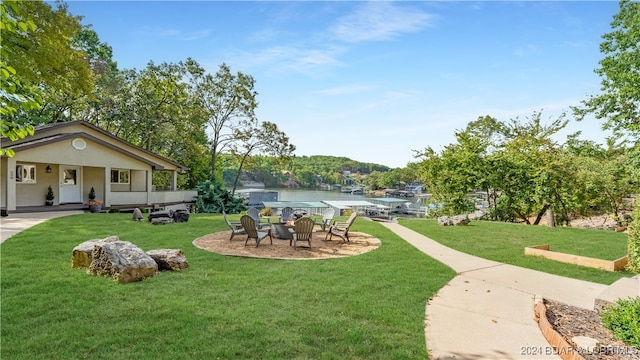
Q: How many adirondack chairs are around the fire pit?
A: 7